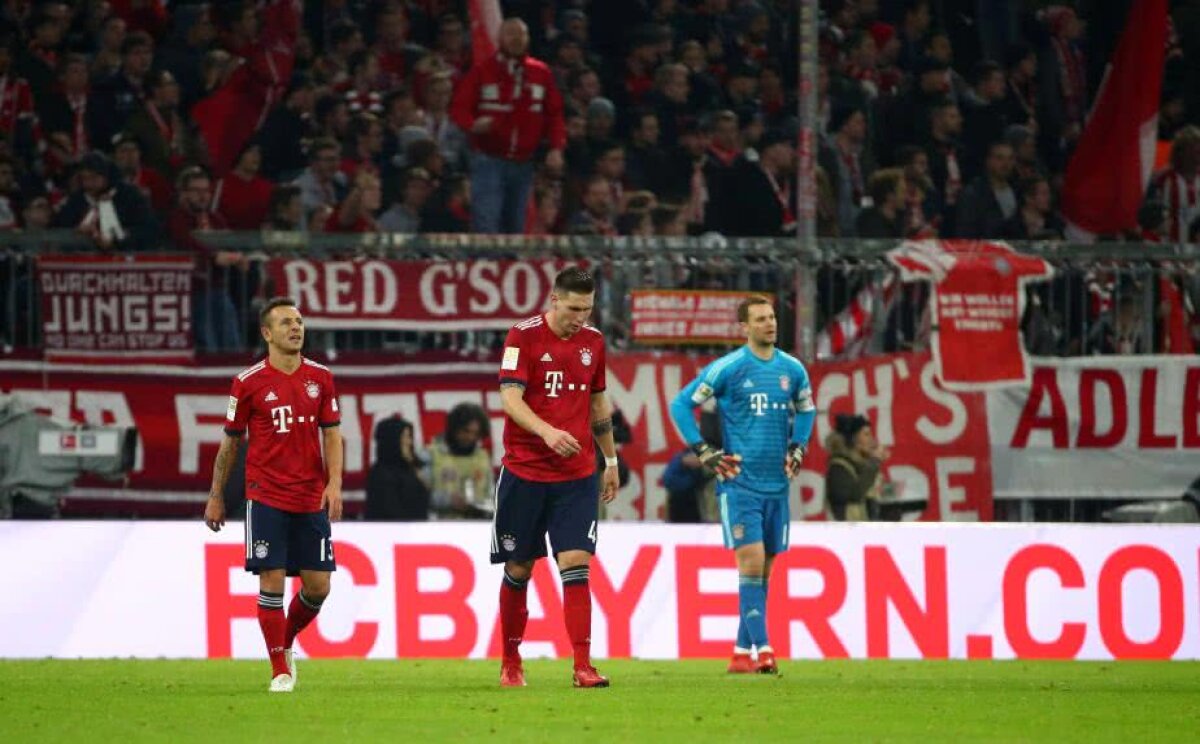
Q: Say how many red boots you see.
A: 4